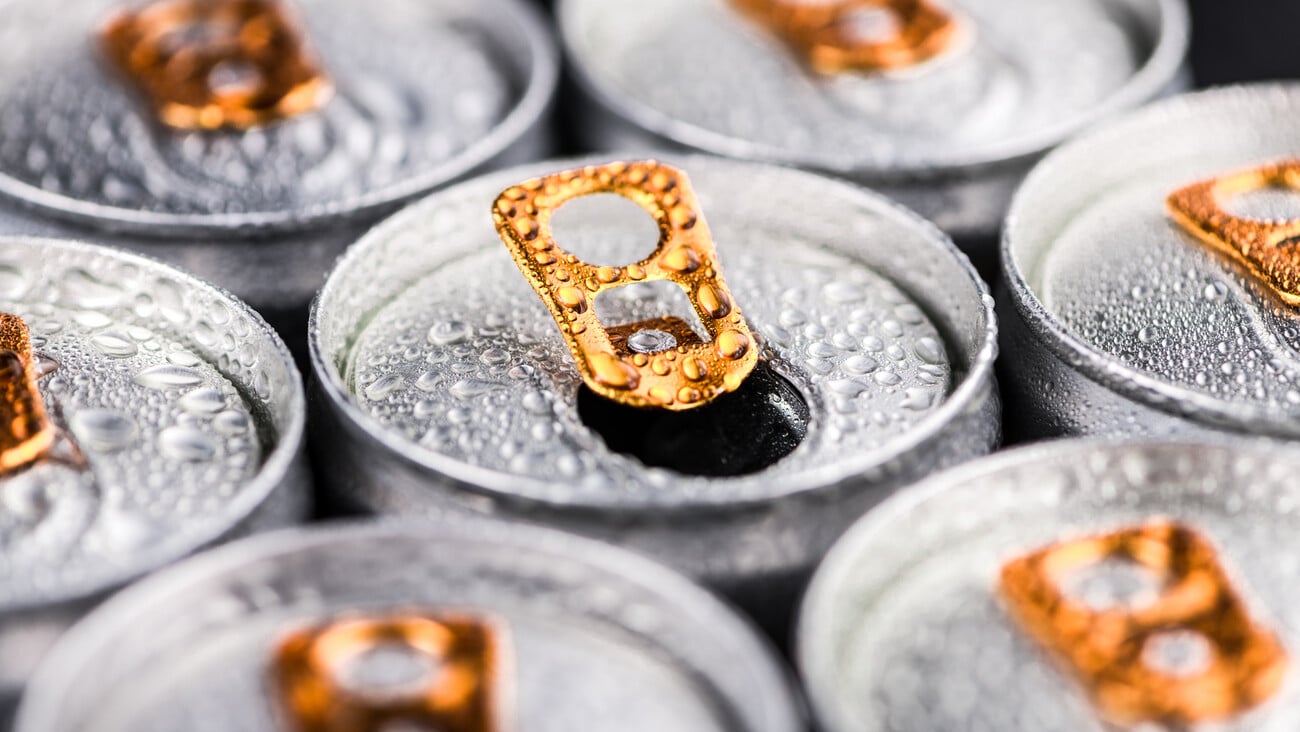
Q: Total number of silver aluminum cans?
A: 7